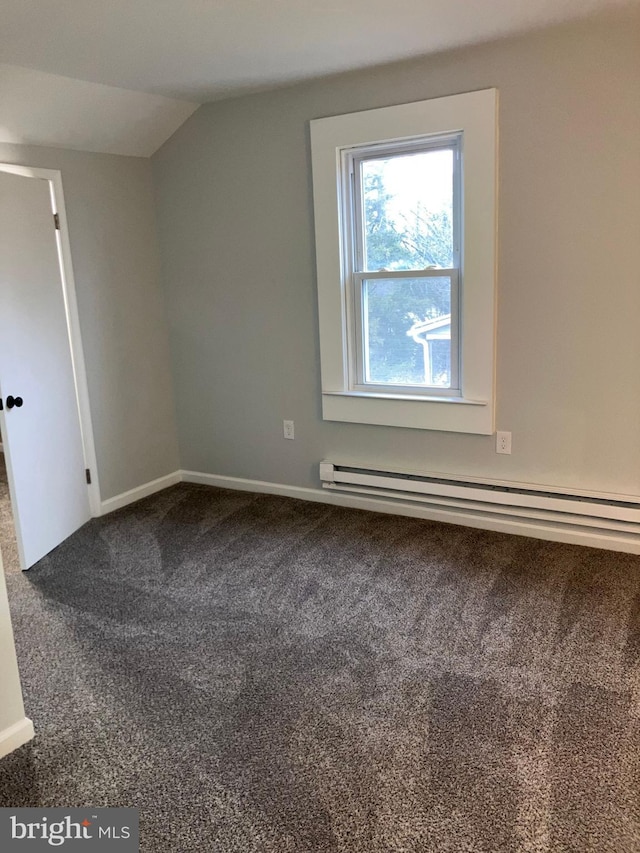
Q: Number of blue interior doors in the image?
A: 0